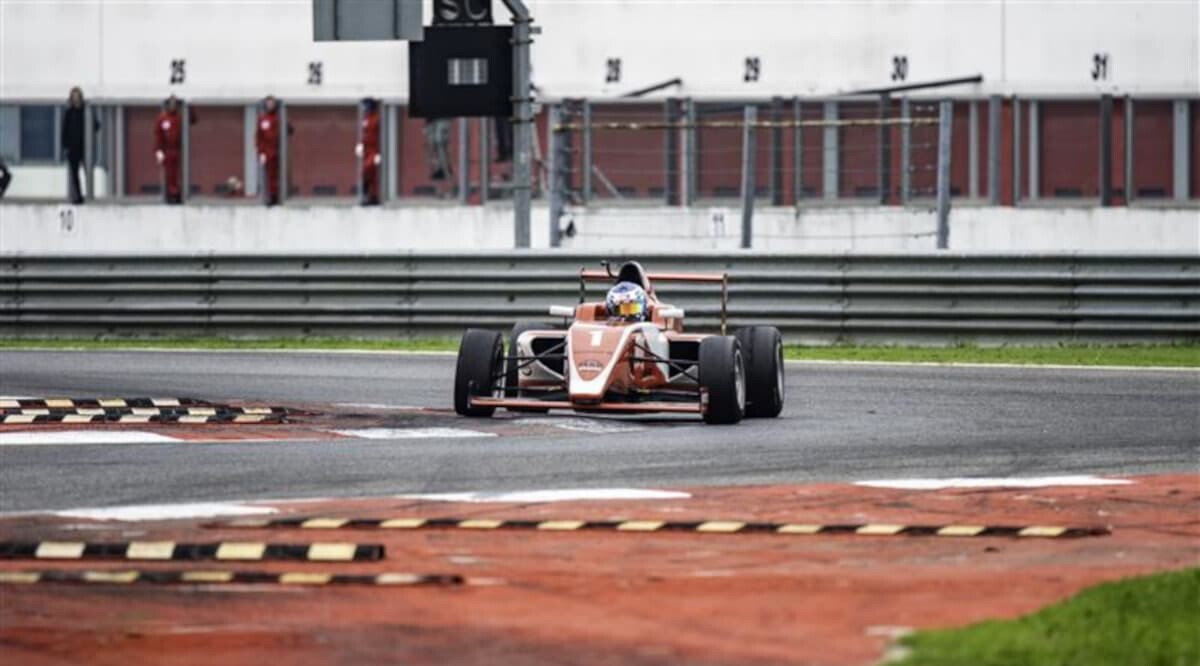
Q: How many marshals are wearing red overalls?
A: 3